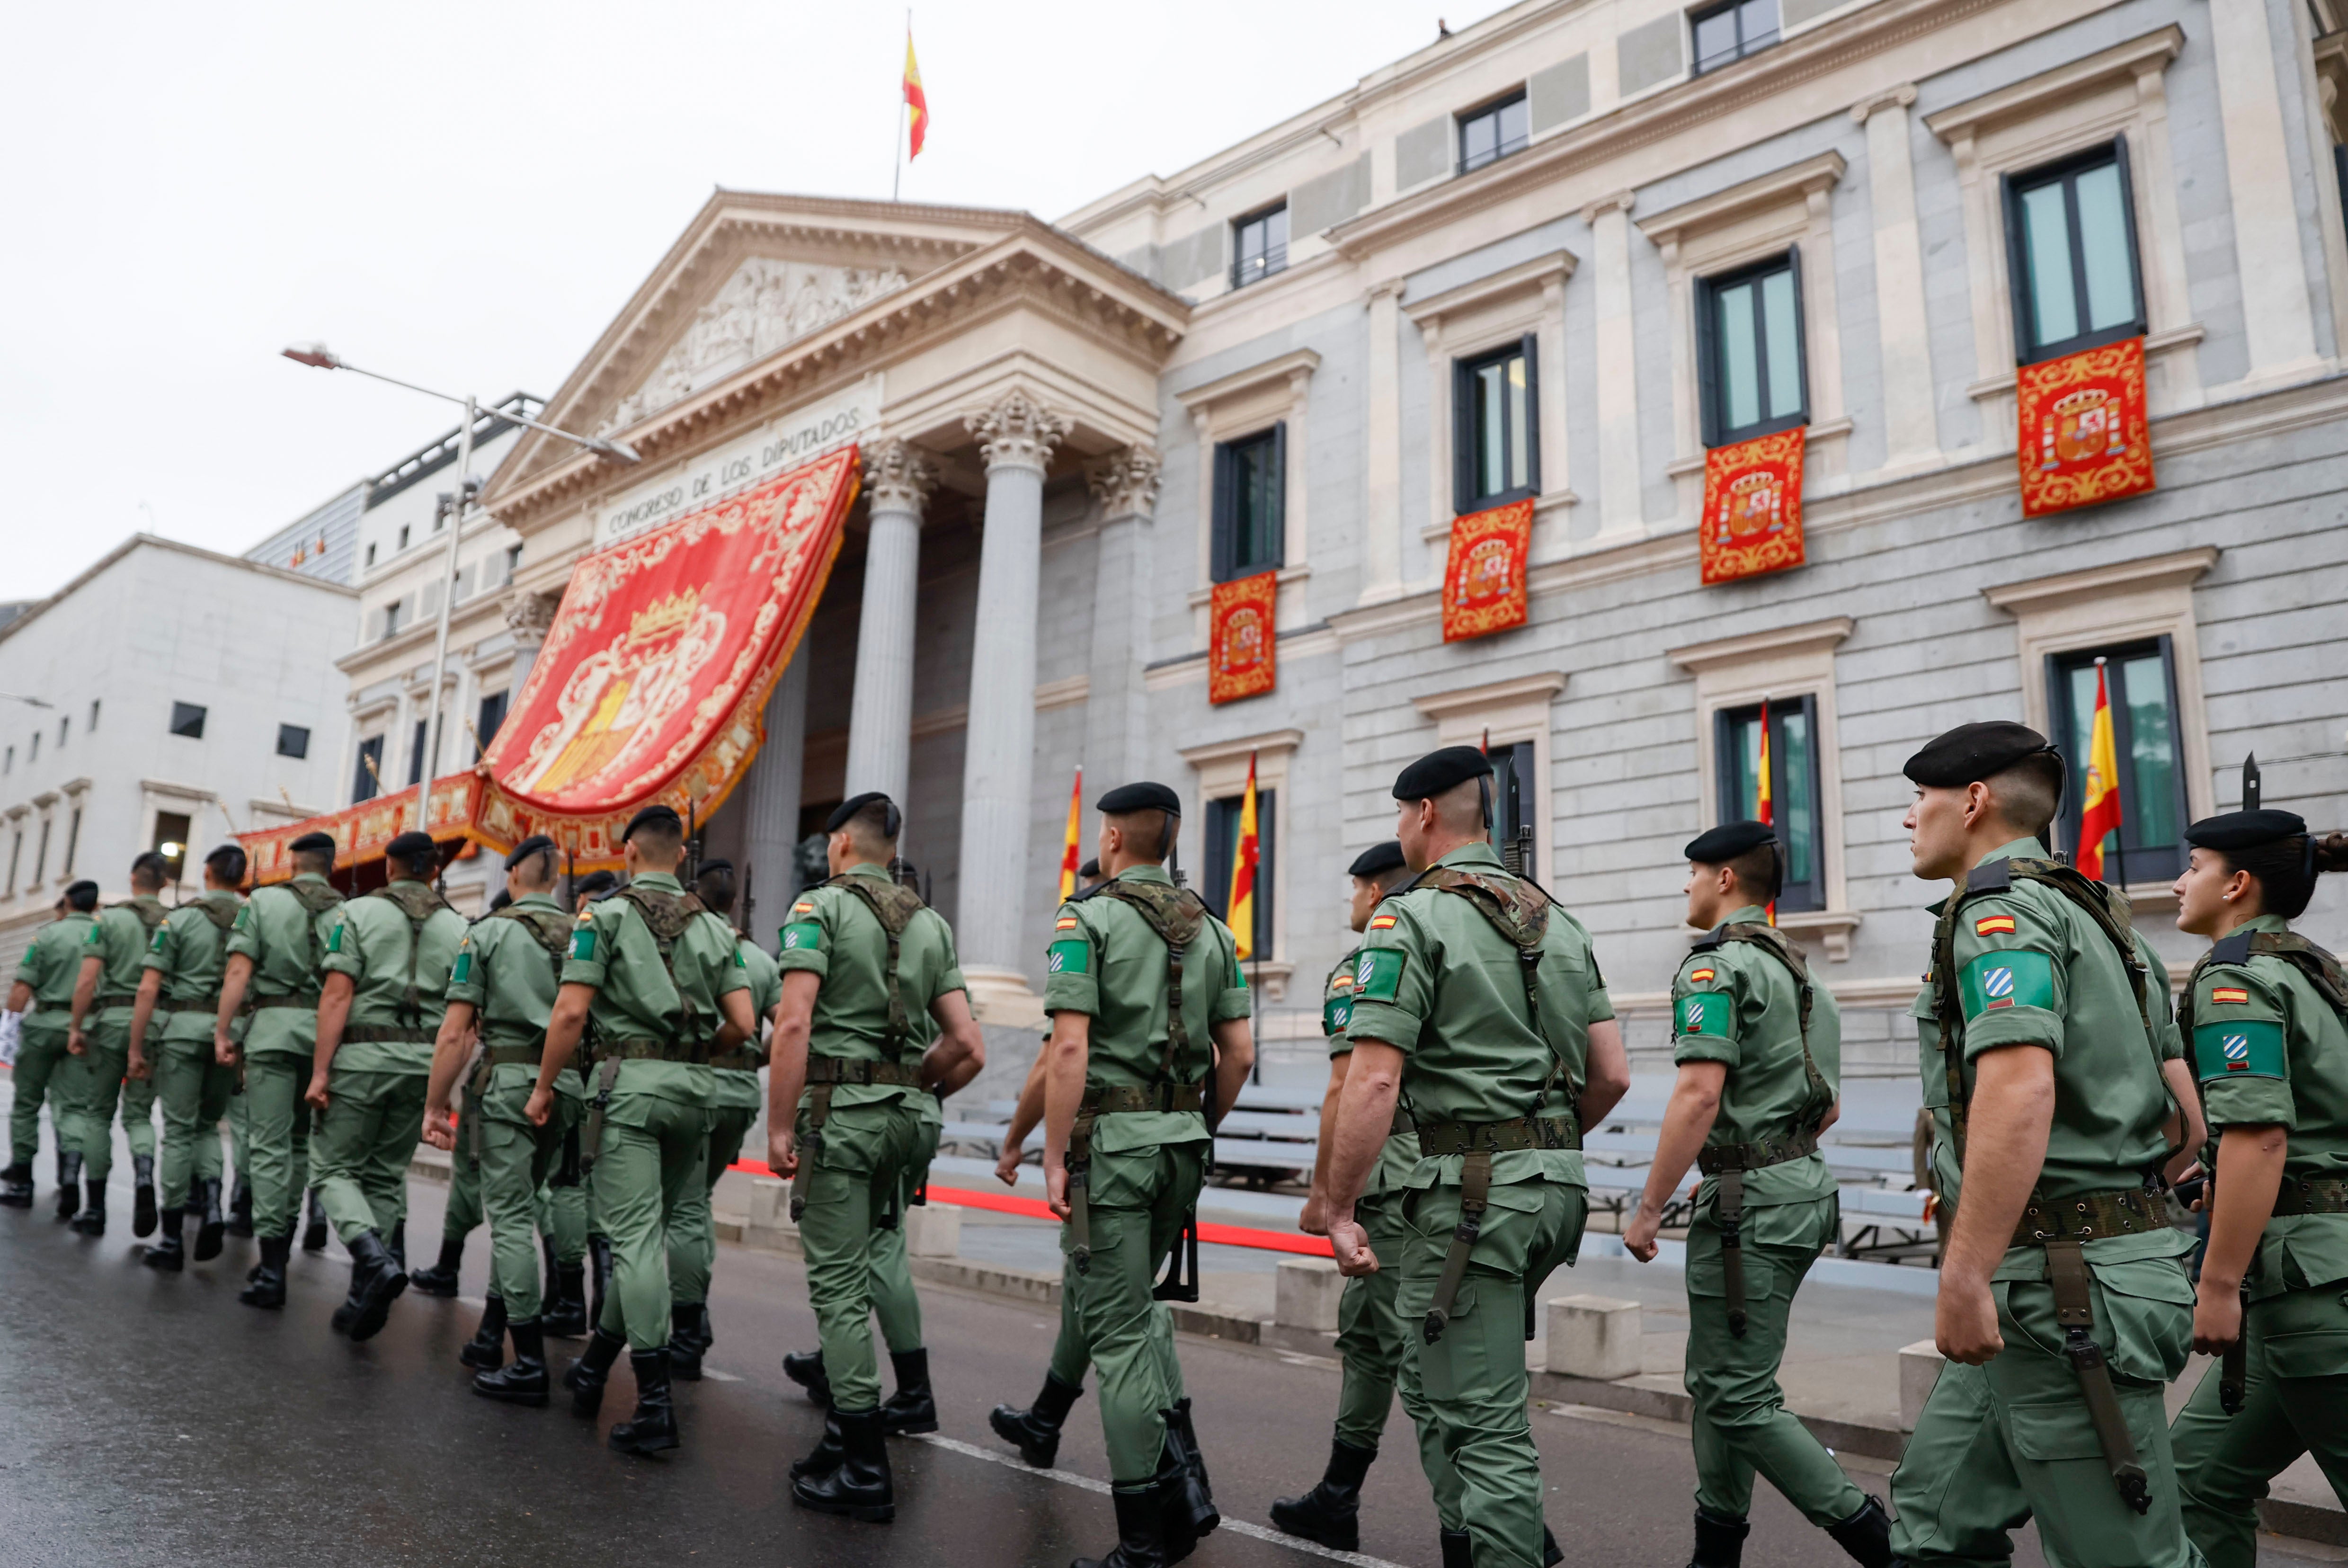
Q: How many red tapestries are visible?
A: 5